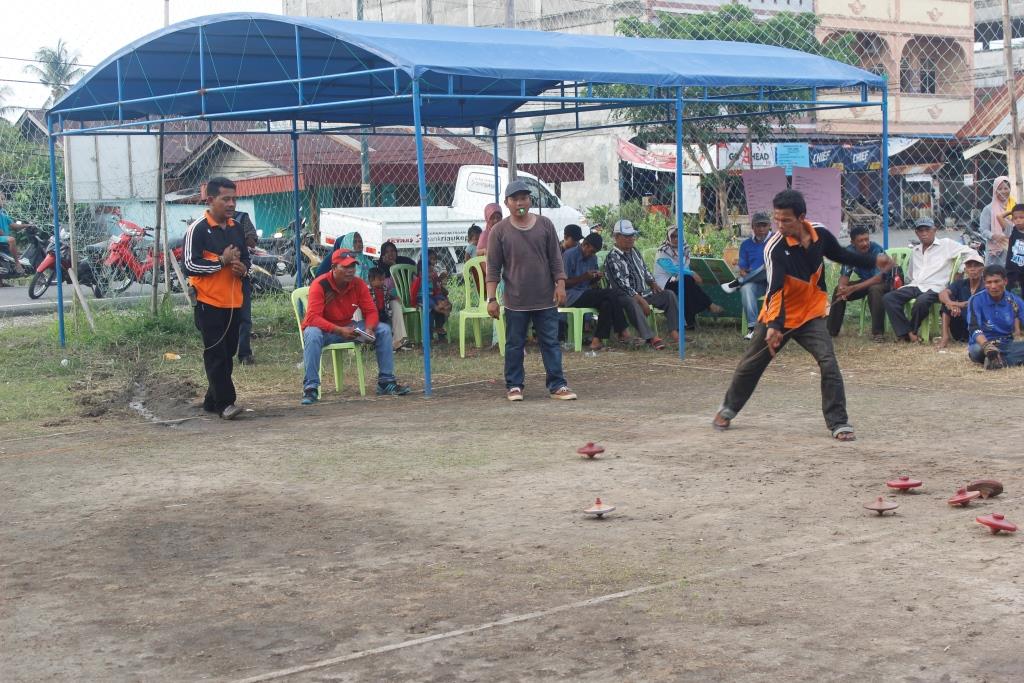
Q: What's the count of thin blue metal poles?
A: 6